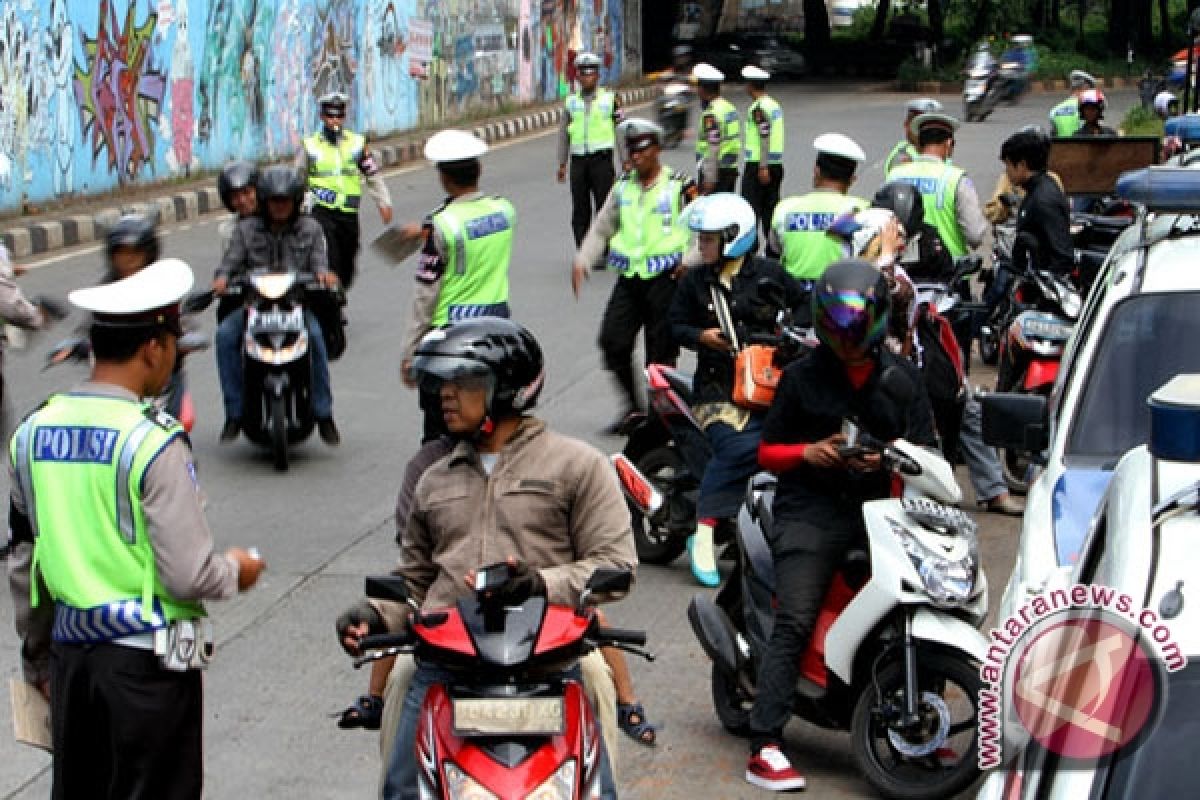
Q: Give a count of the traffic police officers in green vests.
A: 11